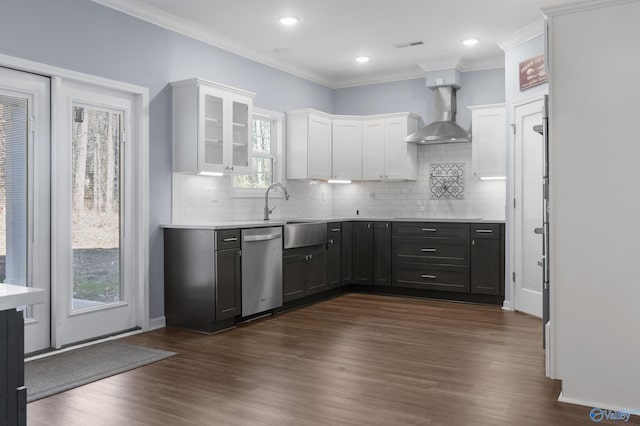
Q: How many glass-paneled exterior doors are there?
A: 2